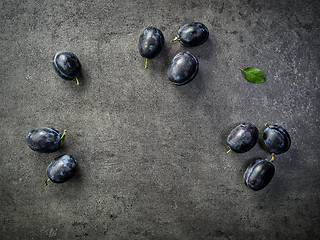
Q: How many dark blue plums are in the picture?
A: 9